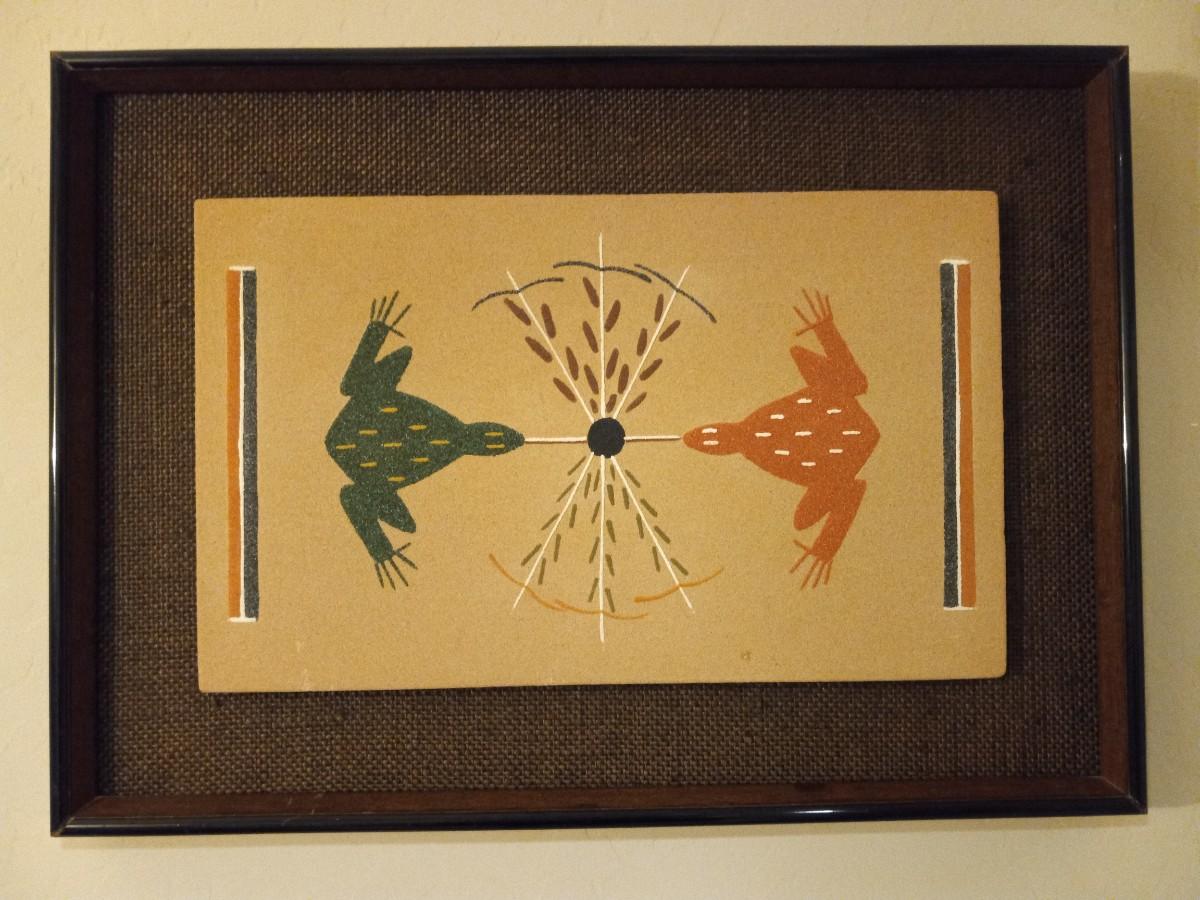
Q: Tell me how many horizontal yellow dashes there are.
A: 11